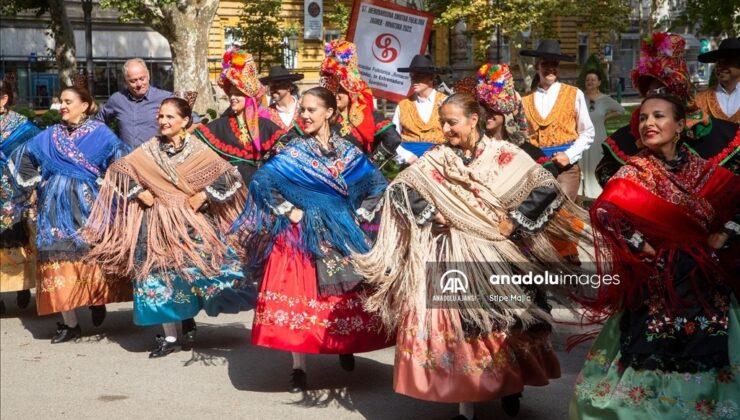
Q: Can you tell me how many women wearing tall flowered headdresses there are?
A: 4